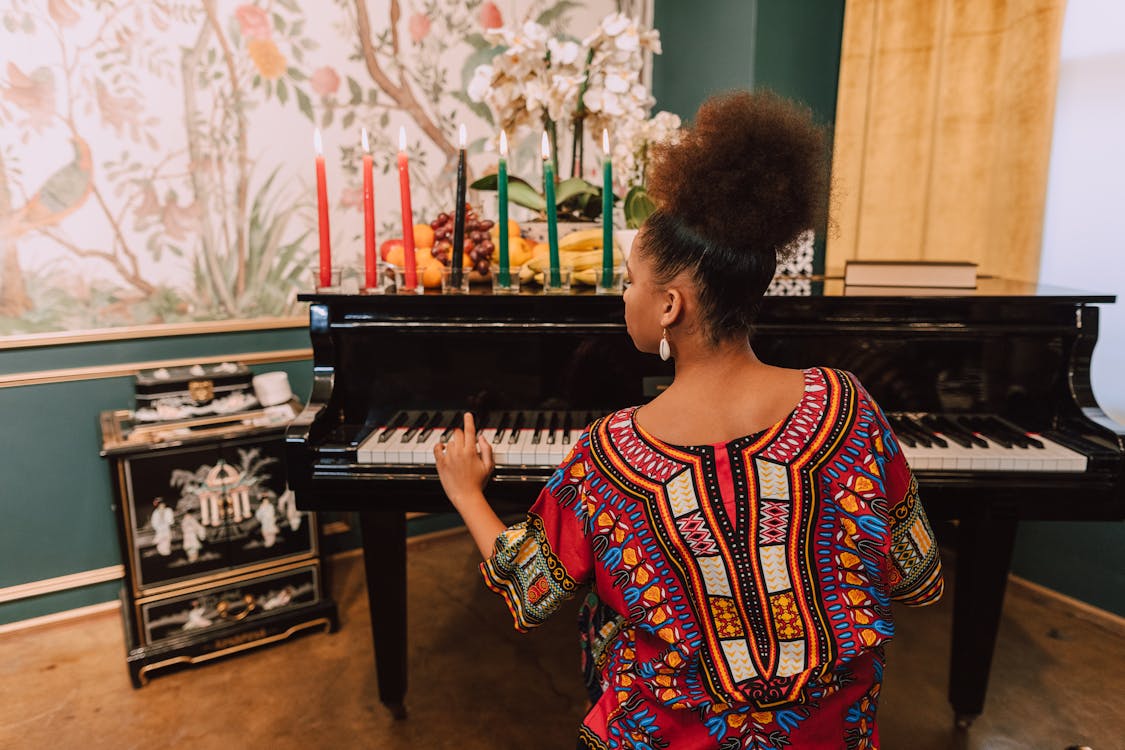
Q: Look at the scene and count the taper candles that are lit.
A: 7